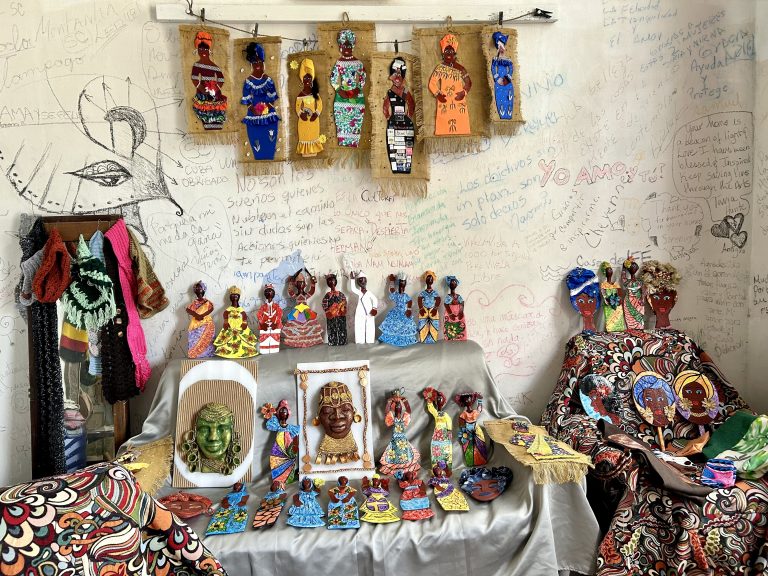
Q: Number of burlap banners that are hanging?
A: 7